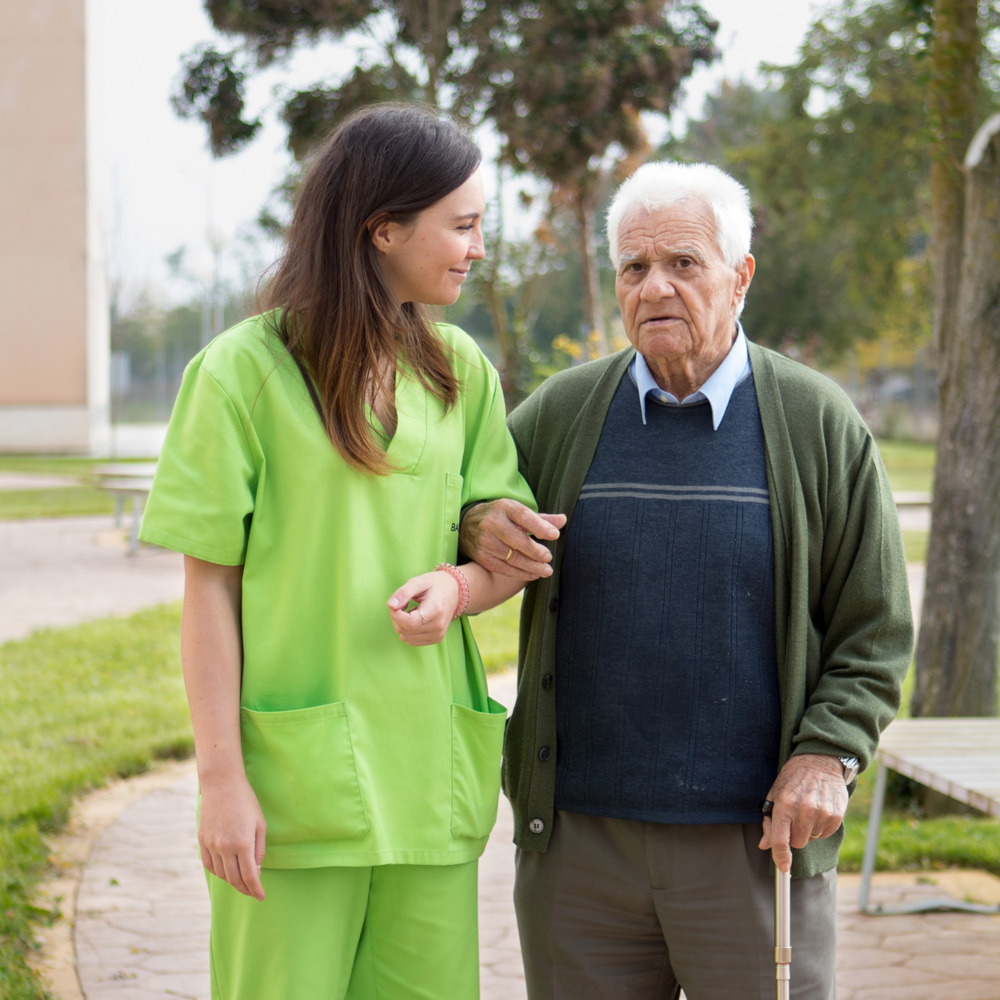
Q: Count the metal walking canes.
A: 1